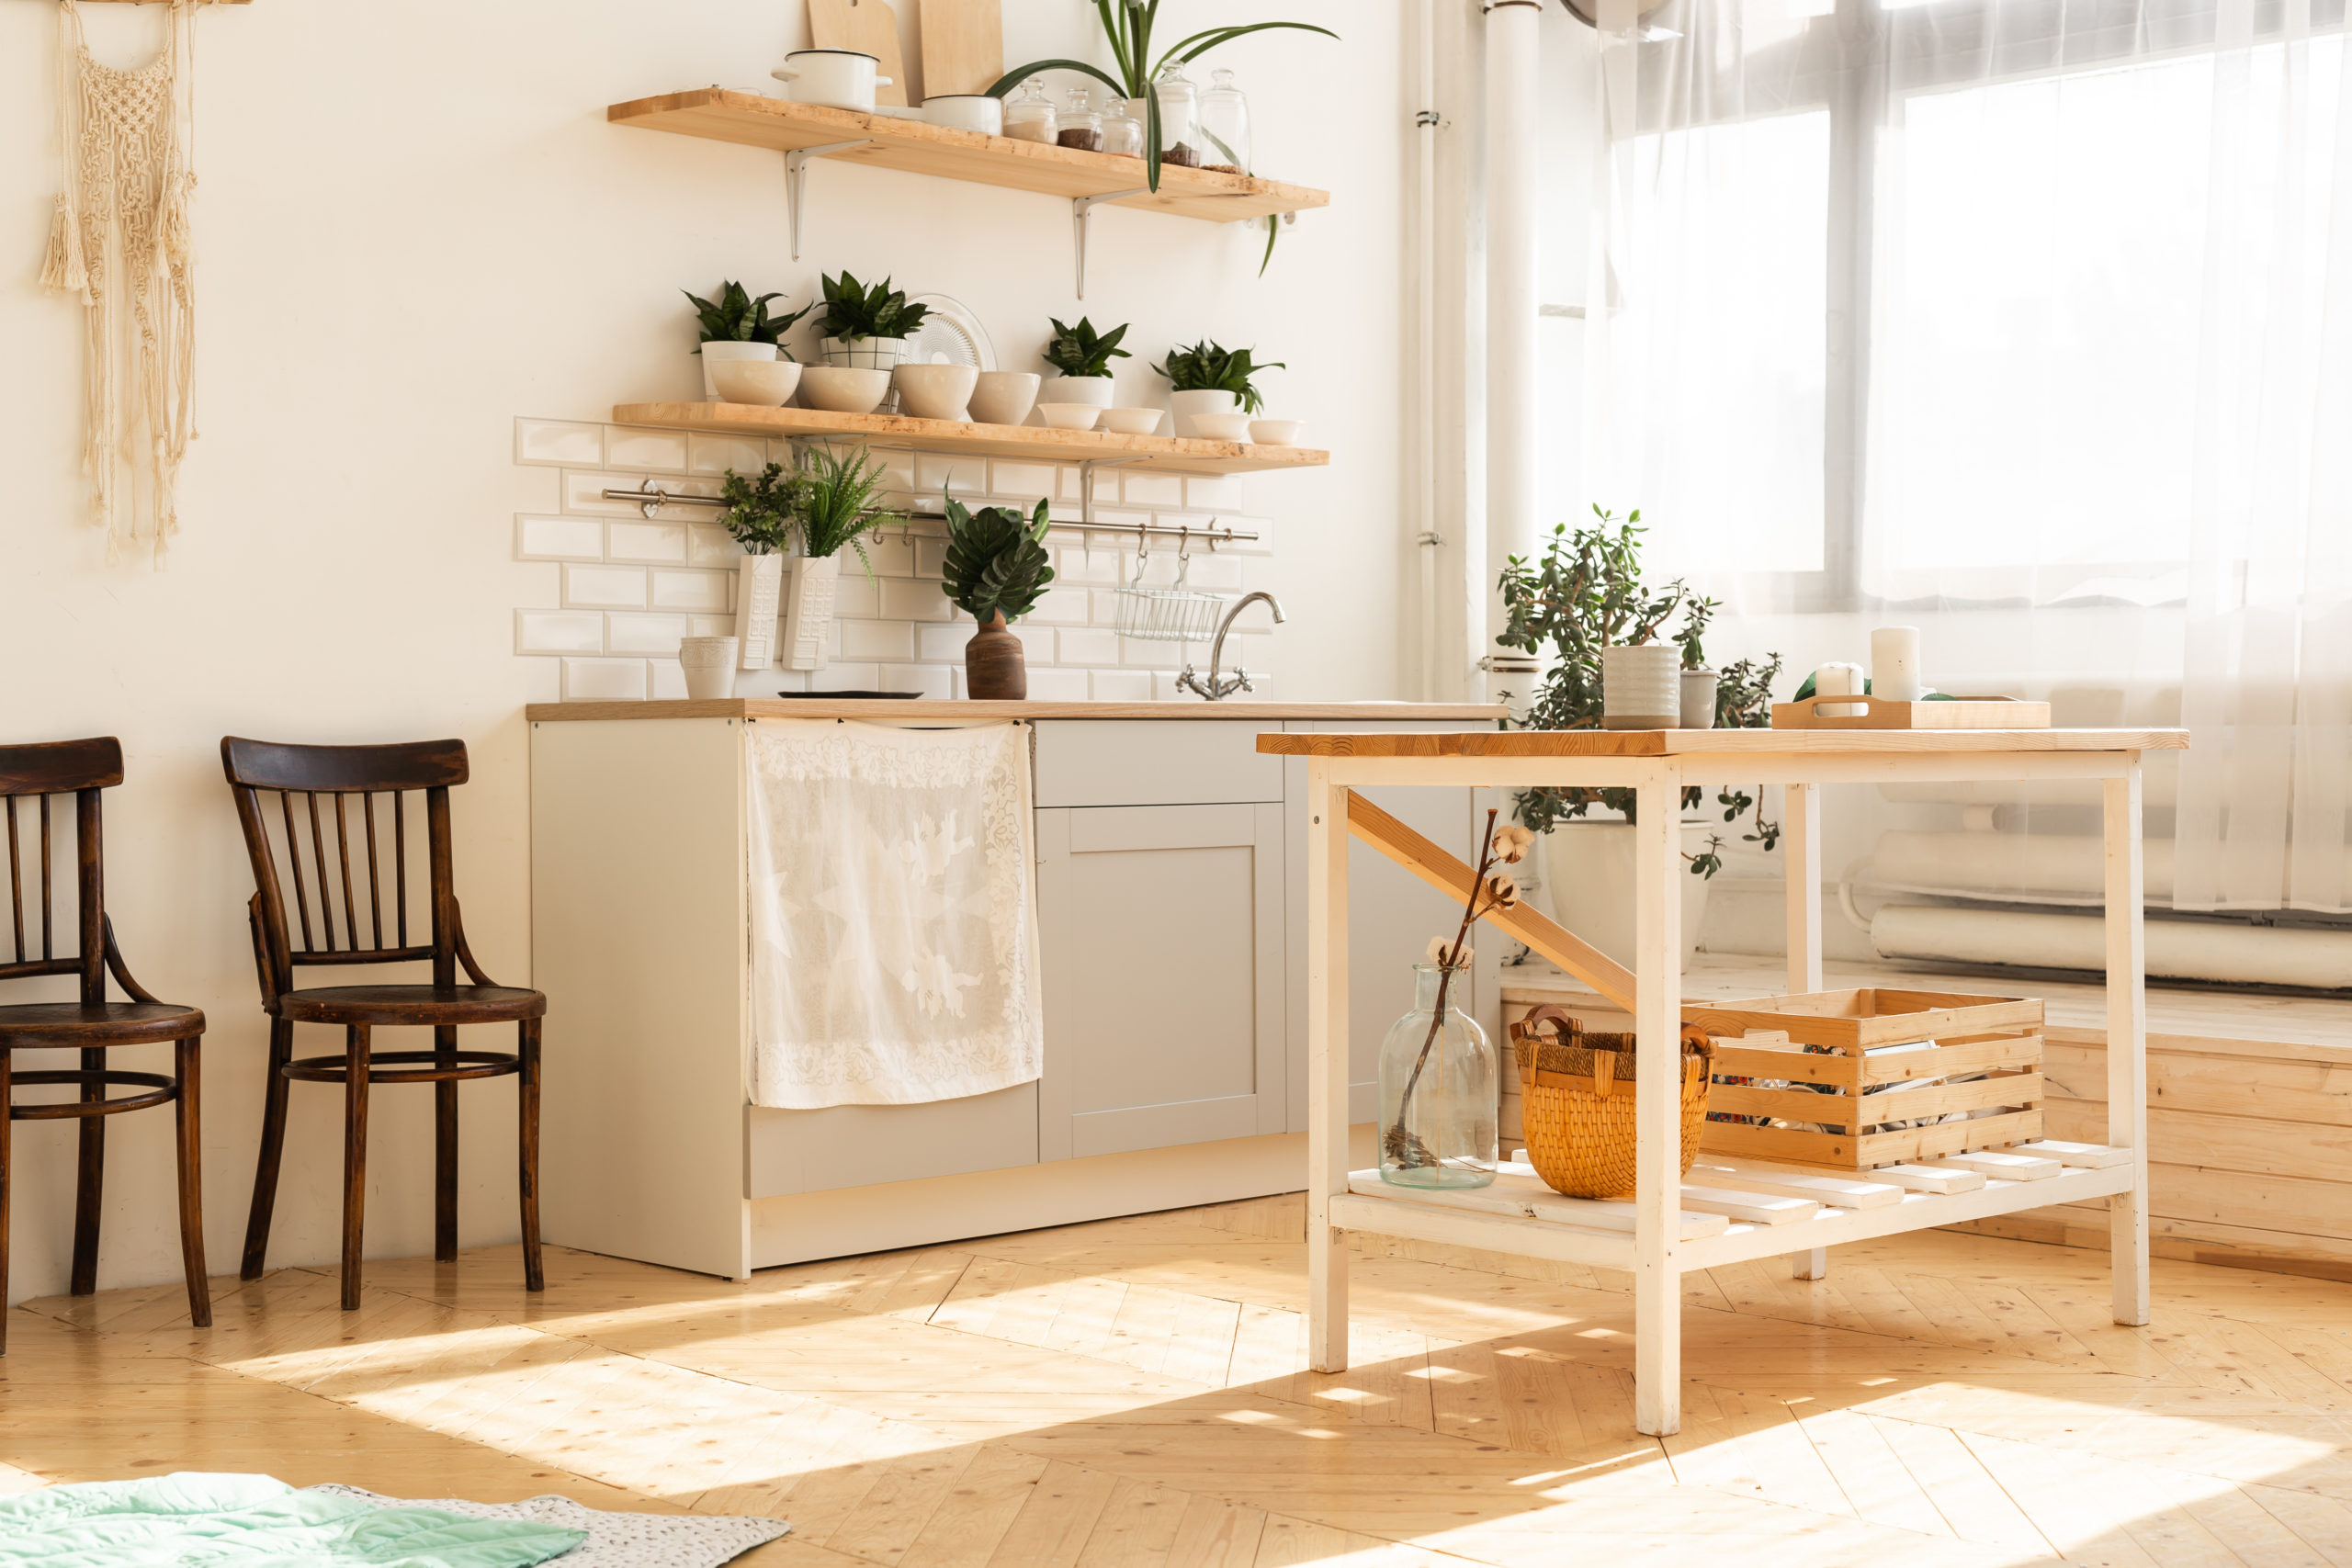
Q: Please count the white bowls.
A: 8